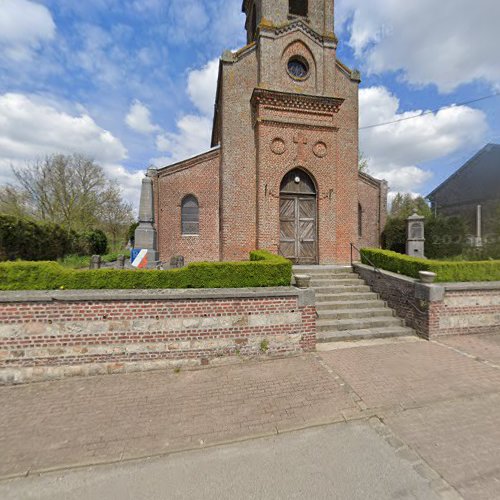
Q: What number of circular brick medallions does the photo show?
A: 2